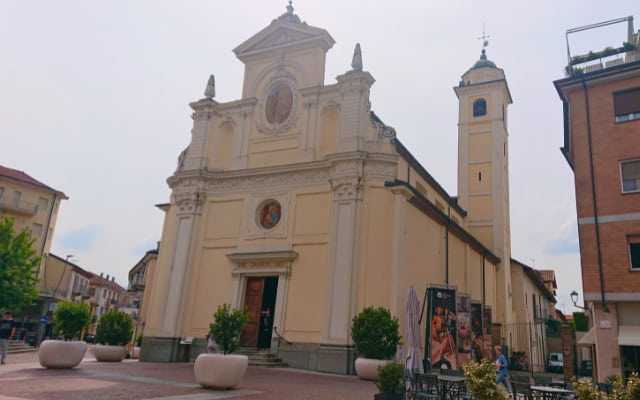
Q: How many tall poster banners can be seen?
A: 4